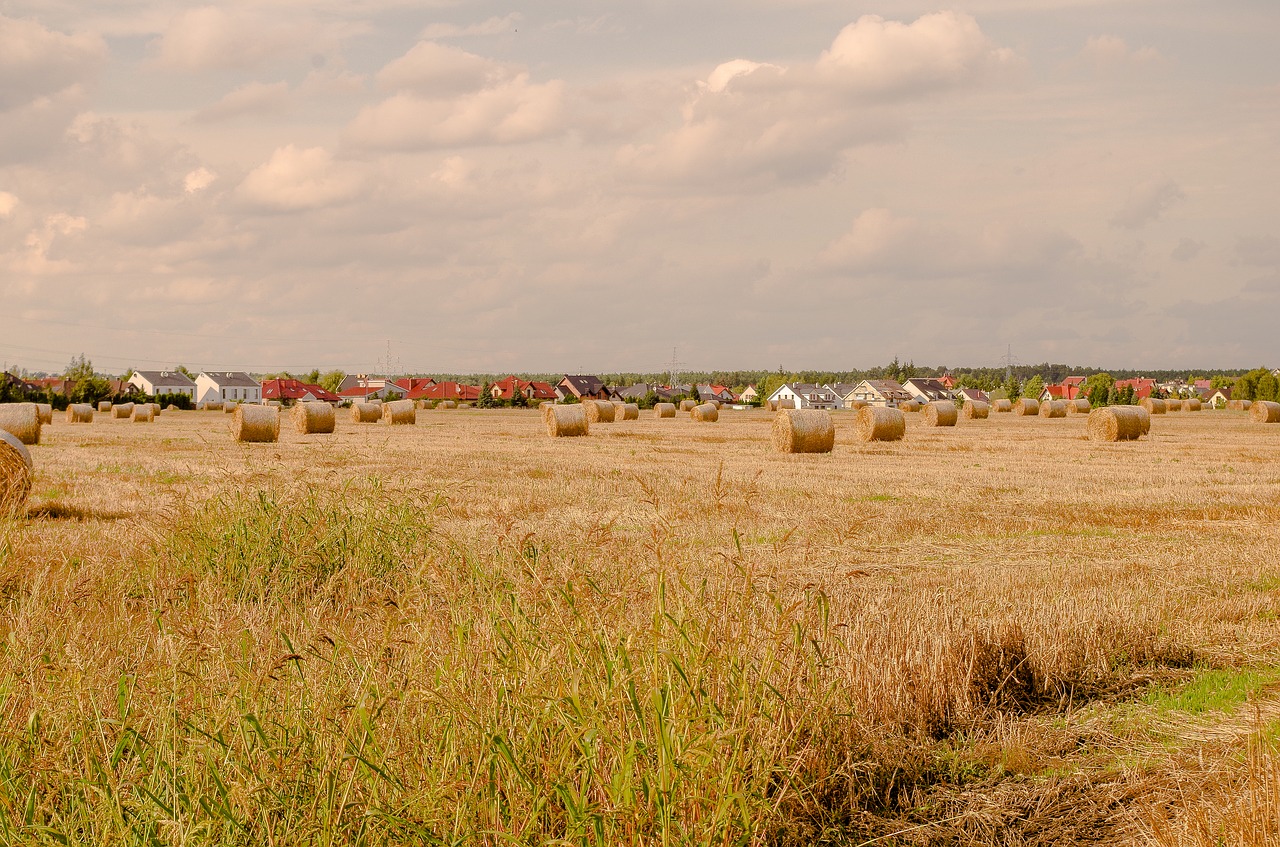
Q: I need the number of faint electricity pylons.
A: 3